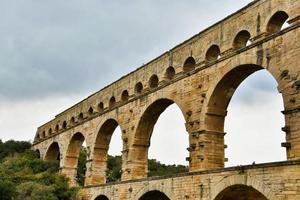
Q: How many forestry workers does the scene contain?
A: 0